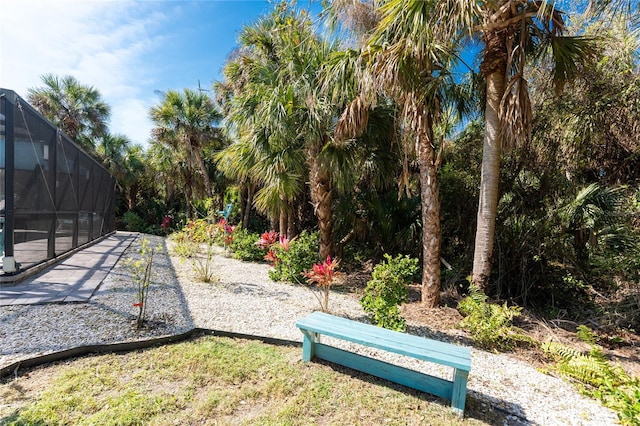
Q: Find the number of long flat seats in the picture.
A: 1